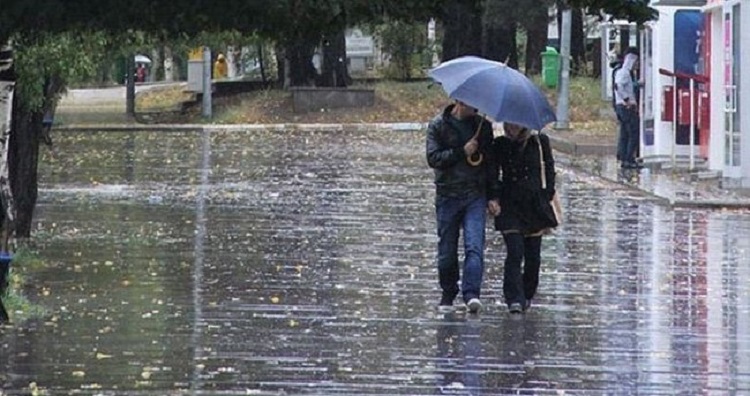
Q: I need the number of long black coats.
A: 1